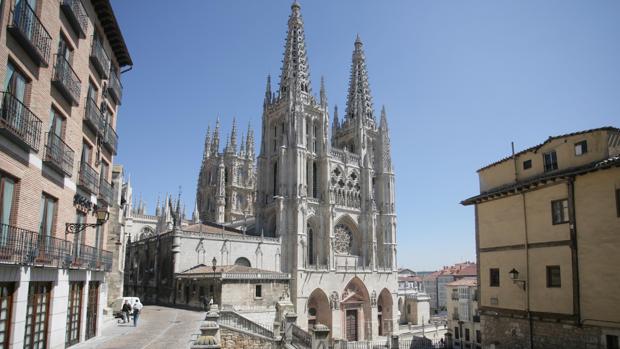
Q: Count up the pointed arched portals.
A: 3